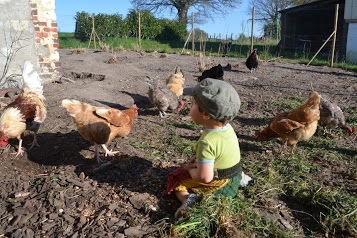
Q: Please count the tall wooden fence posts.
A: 5